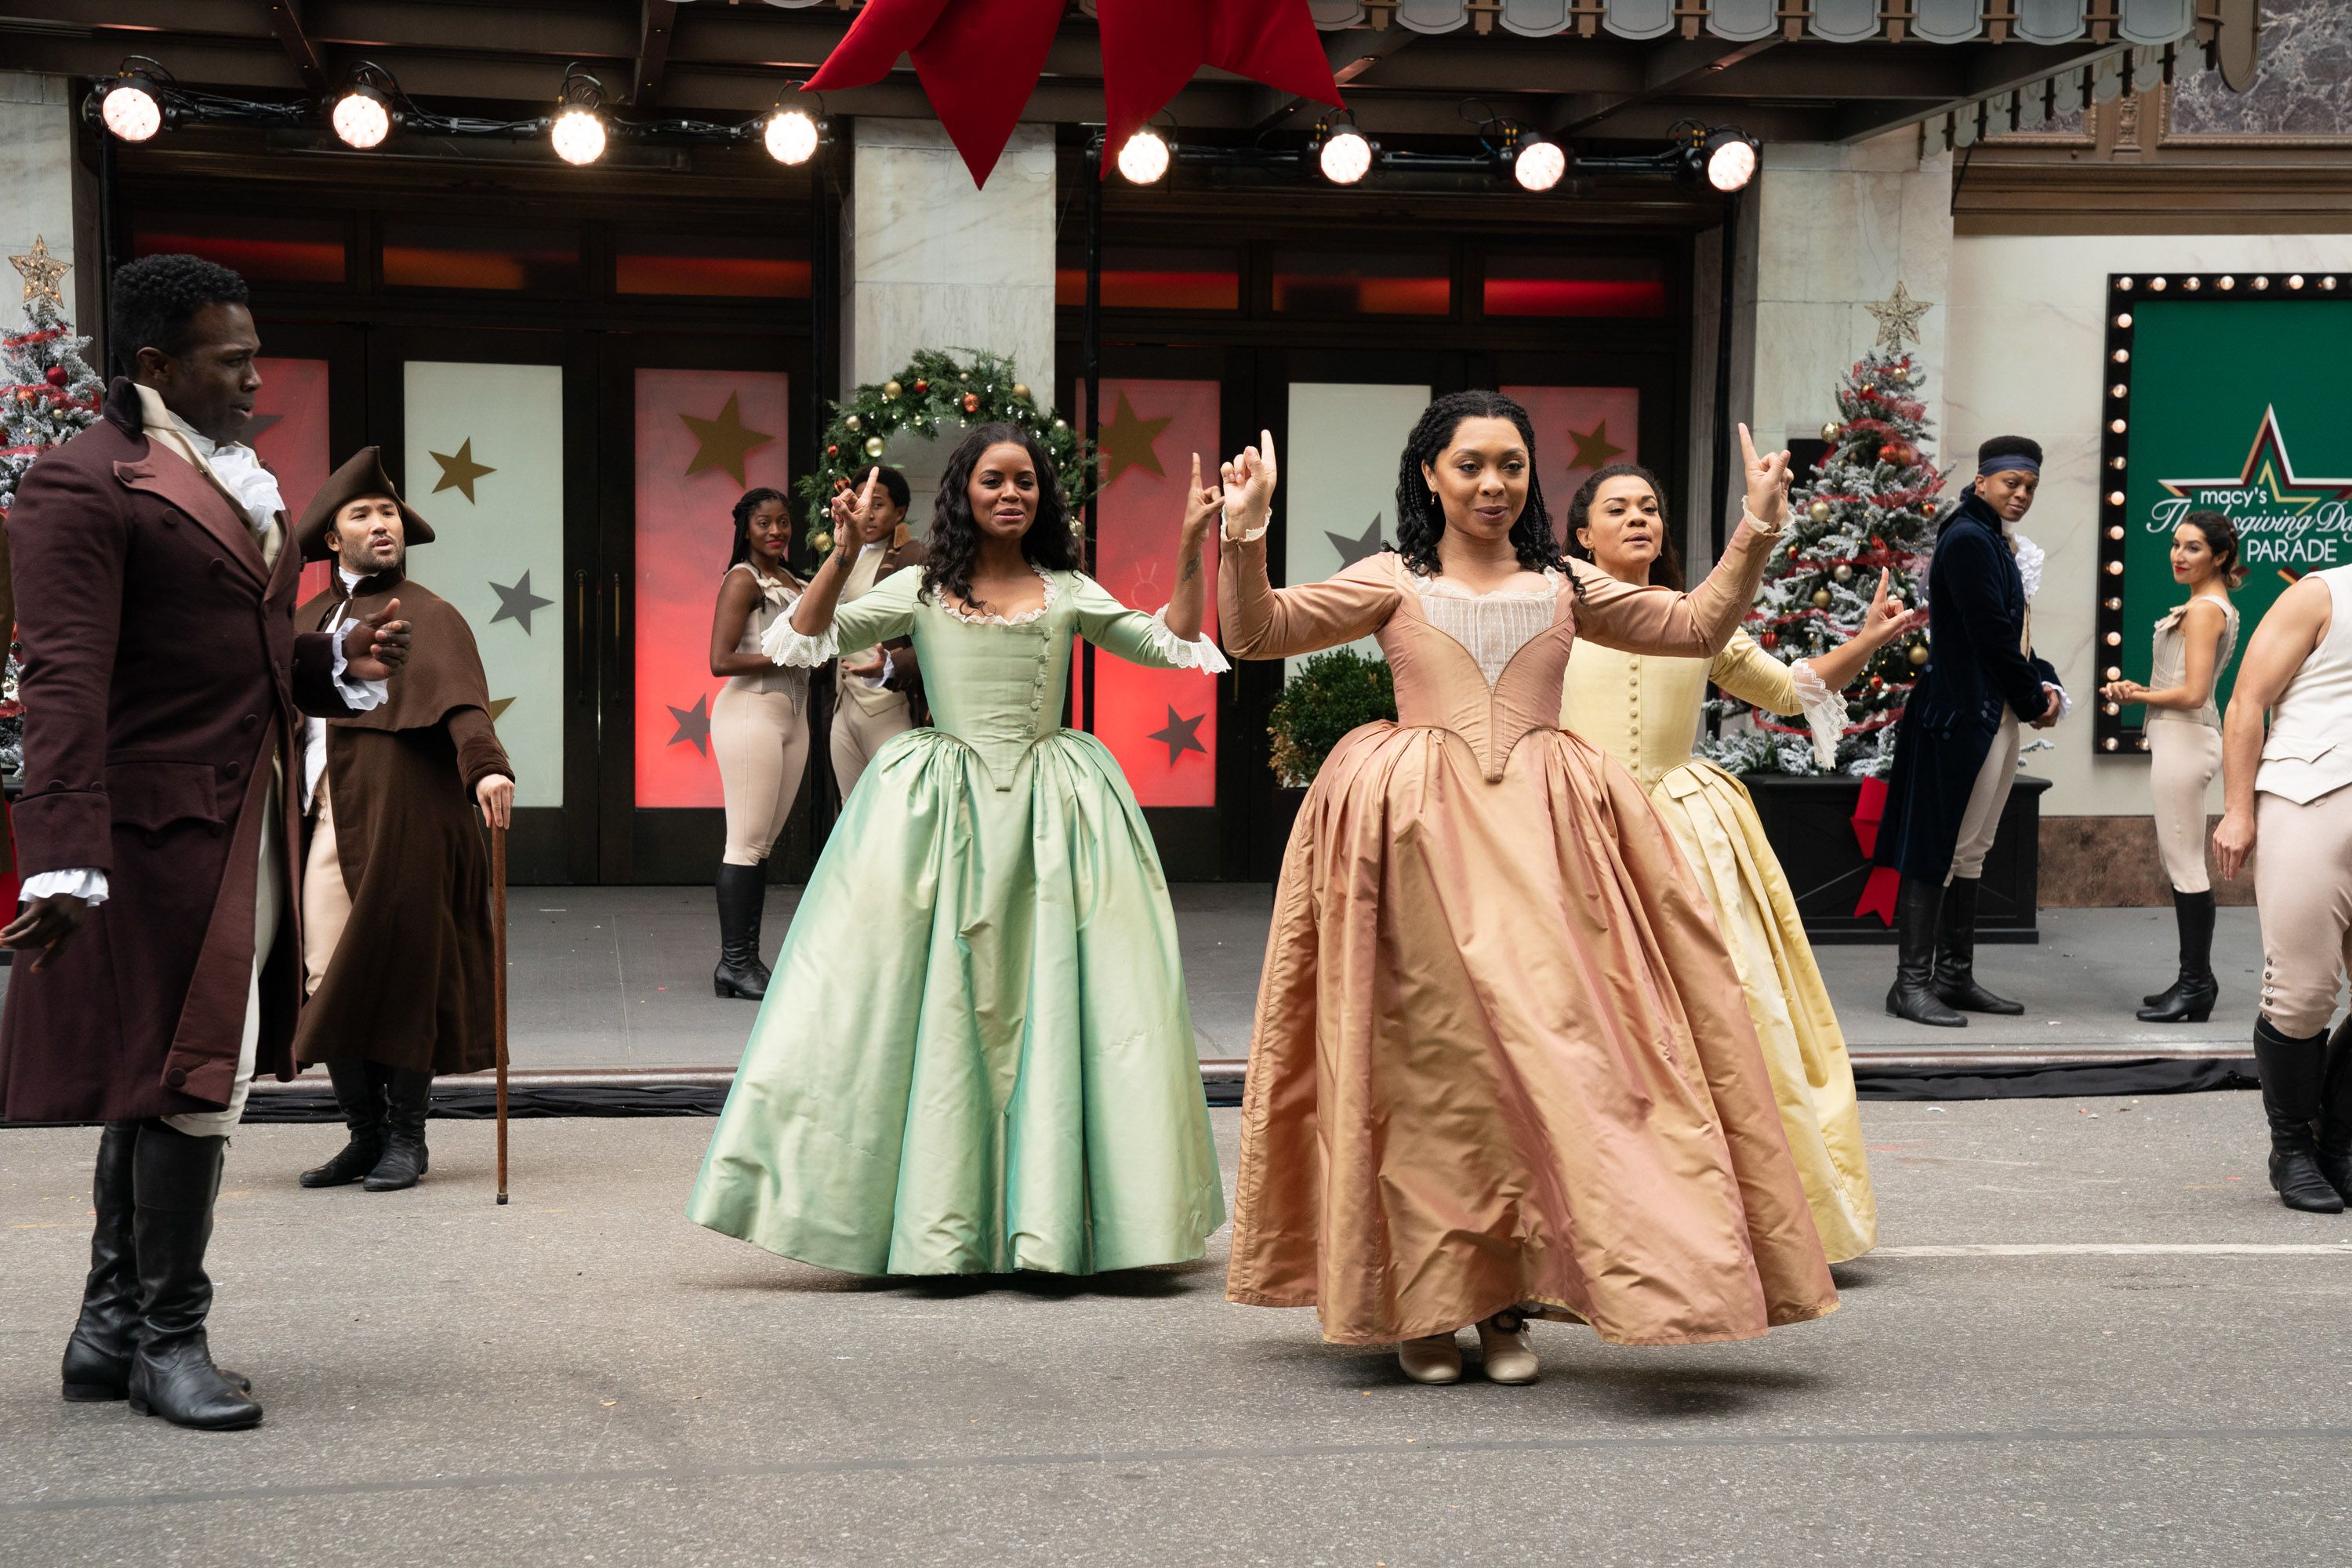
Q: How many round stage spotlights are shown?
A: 8